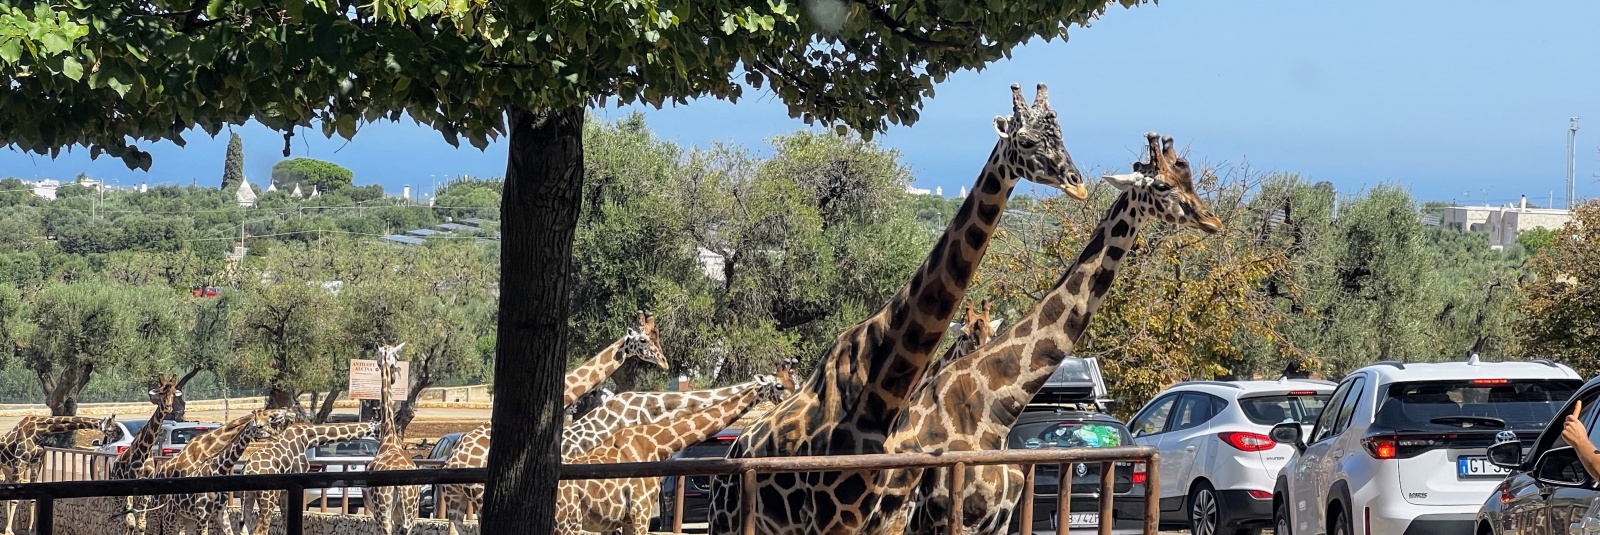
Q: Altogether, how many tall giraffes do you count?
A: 2